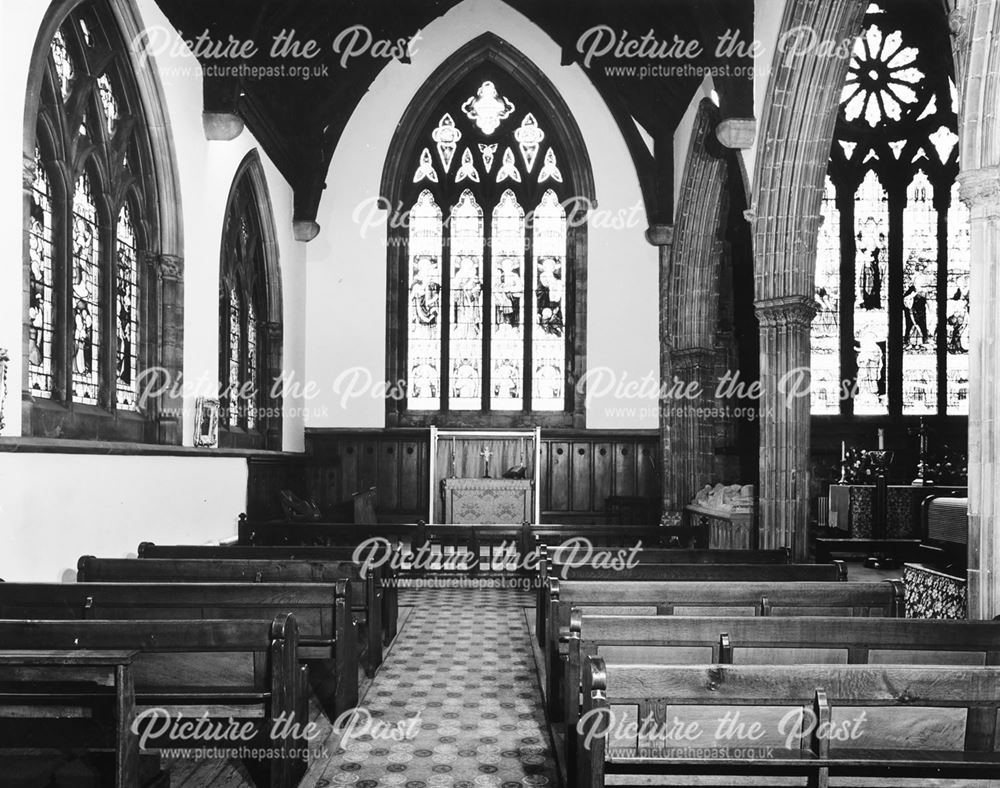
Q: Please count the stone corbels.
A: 4